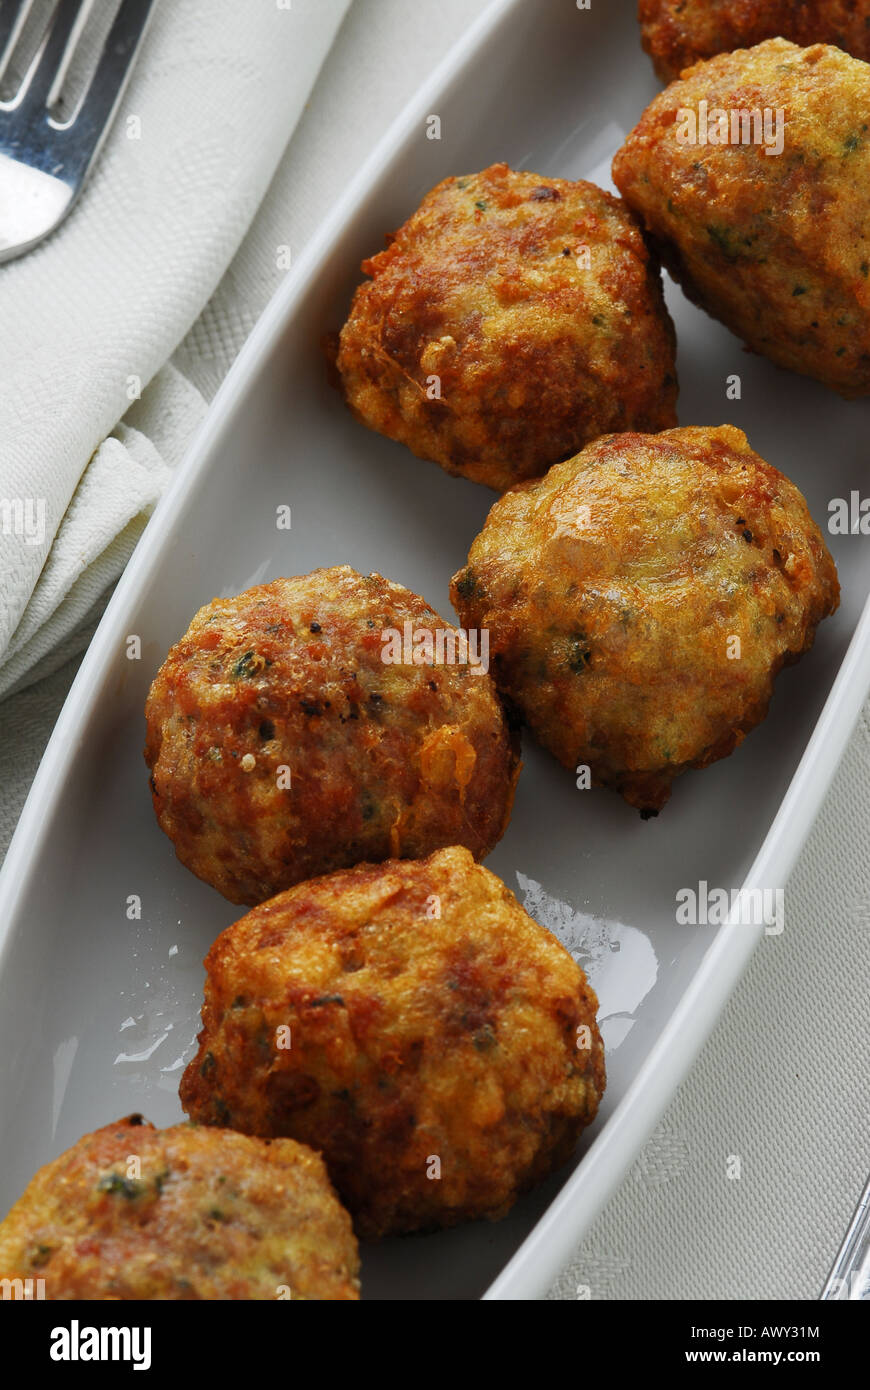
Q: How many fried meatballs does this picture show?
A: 7